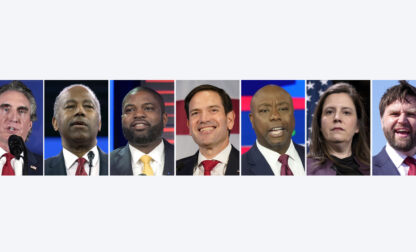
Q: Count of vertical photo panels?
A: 7